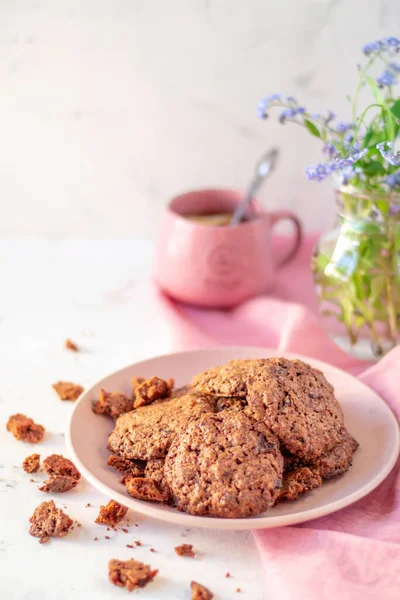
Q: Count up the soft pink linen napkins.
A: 1